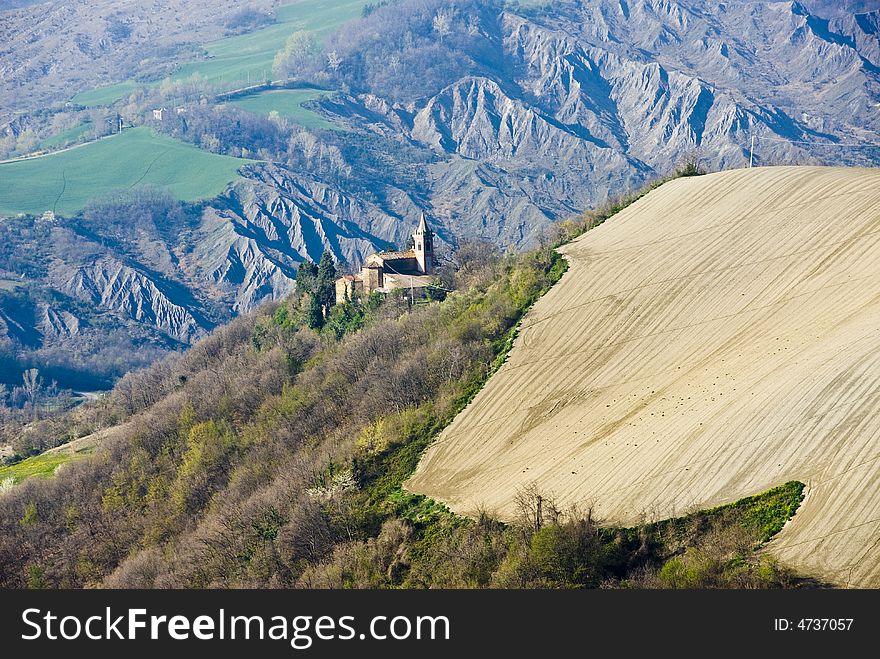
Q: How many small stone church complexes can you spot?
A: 1